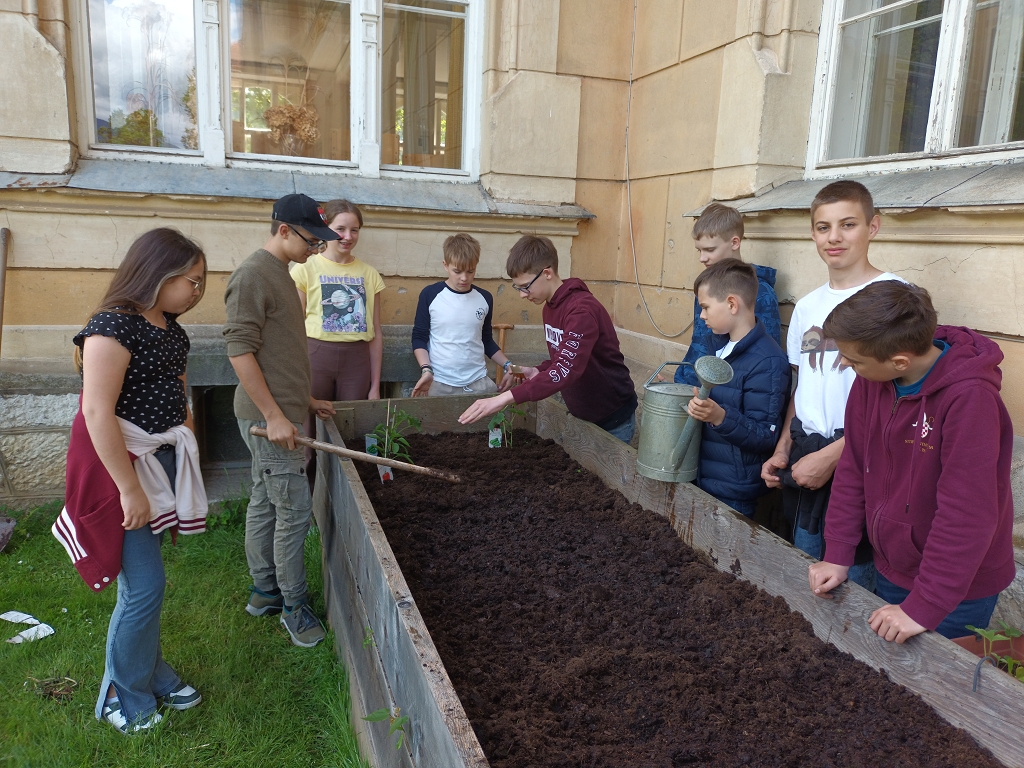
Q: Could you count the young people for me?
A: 9